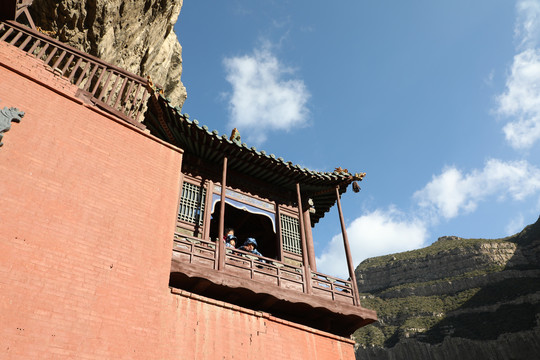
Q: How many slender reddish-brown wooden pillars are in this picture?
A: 3